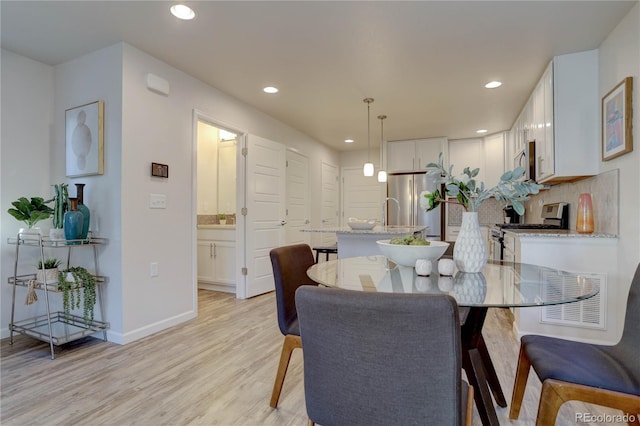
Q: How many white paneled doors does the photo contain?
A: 4